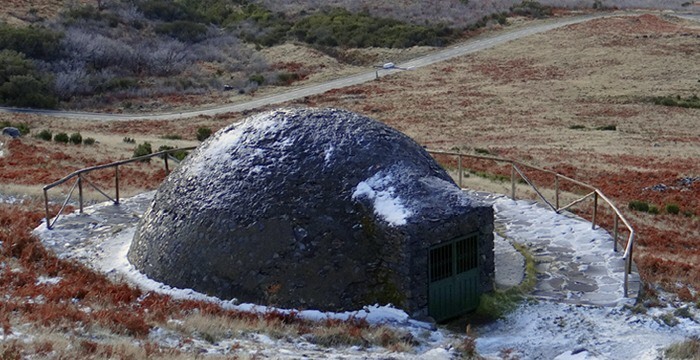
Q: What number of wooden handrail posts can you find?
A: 11